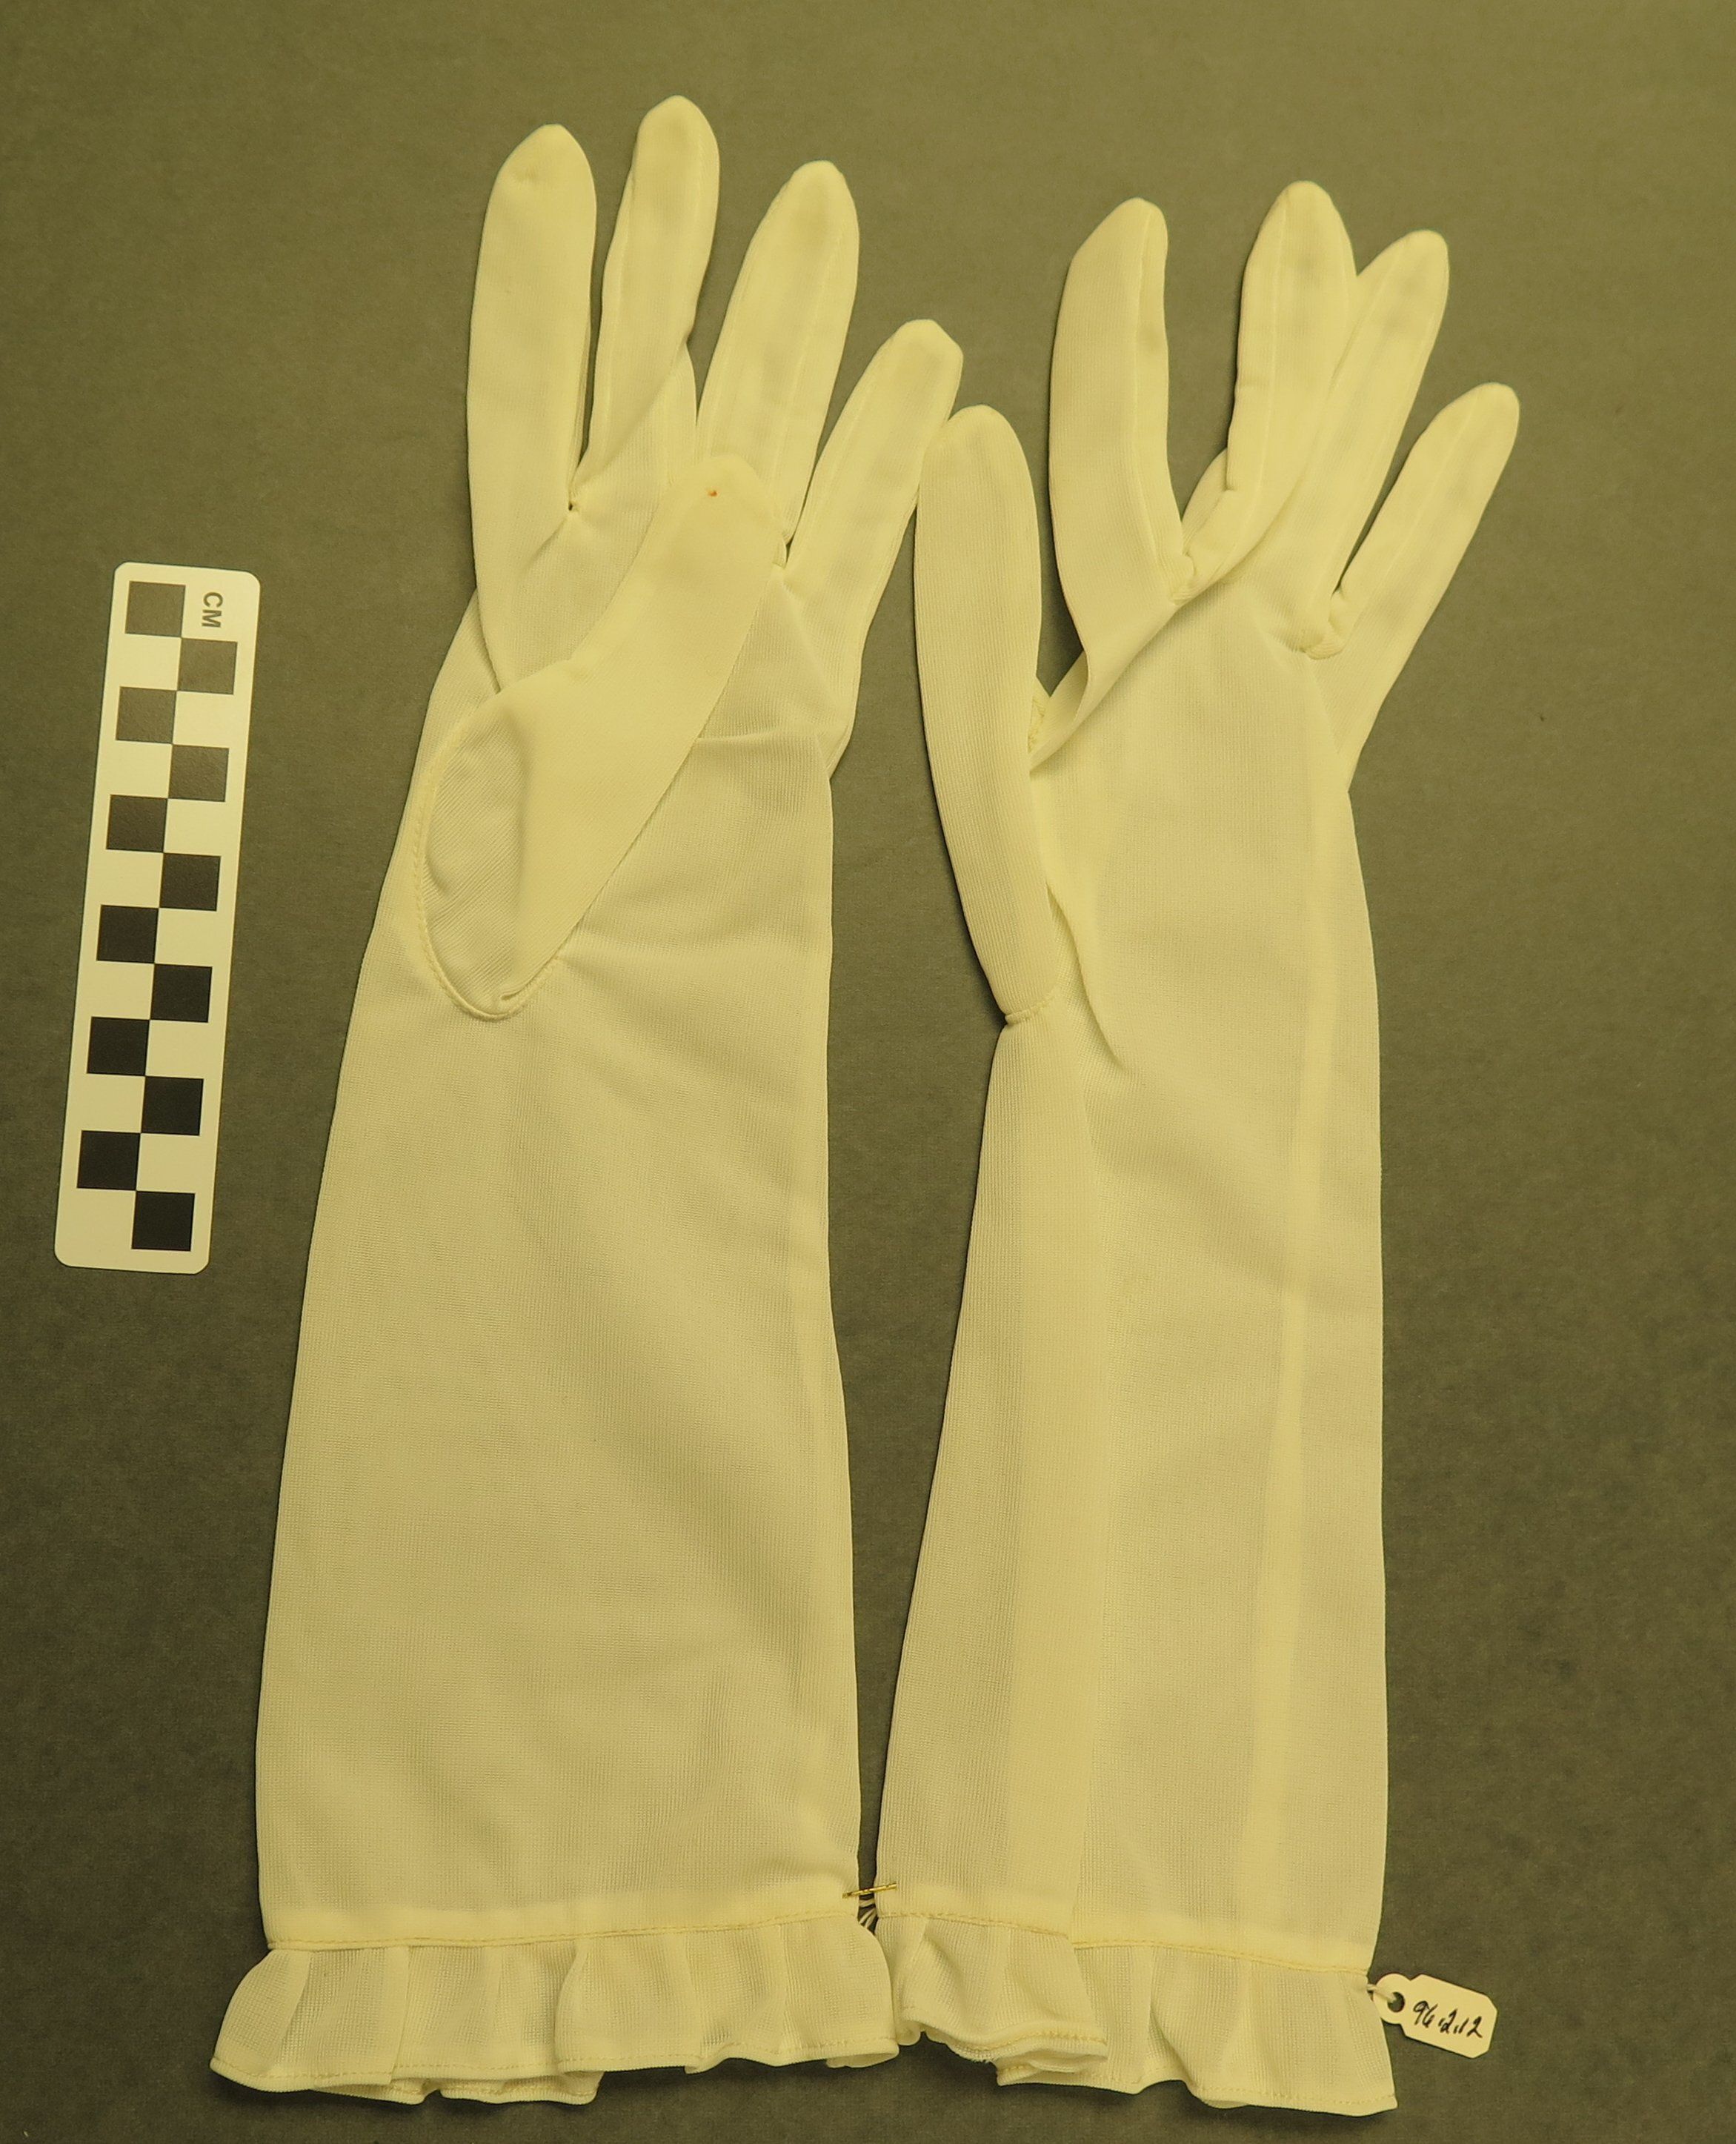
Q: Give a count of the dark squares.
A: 12